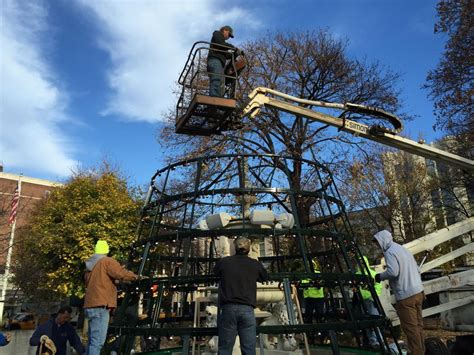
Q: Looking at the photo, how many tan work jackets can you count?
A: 1